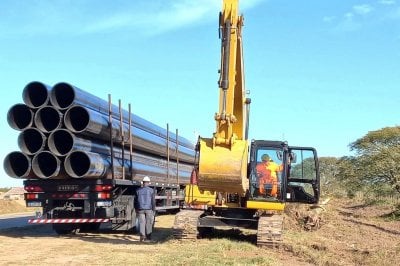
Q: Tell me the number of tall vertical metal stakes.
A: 5